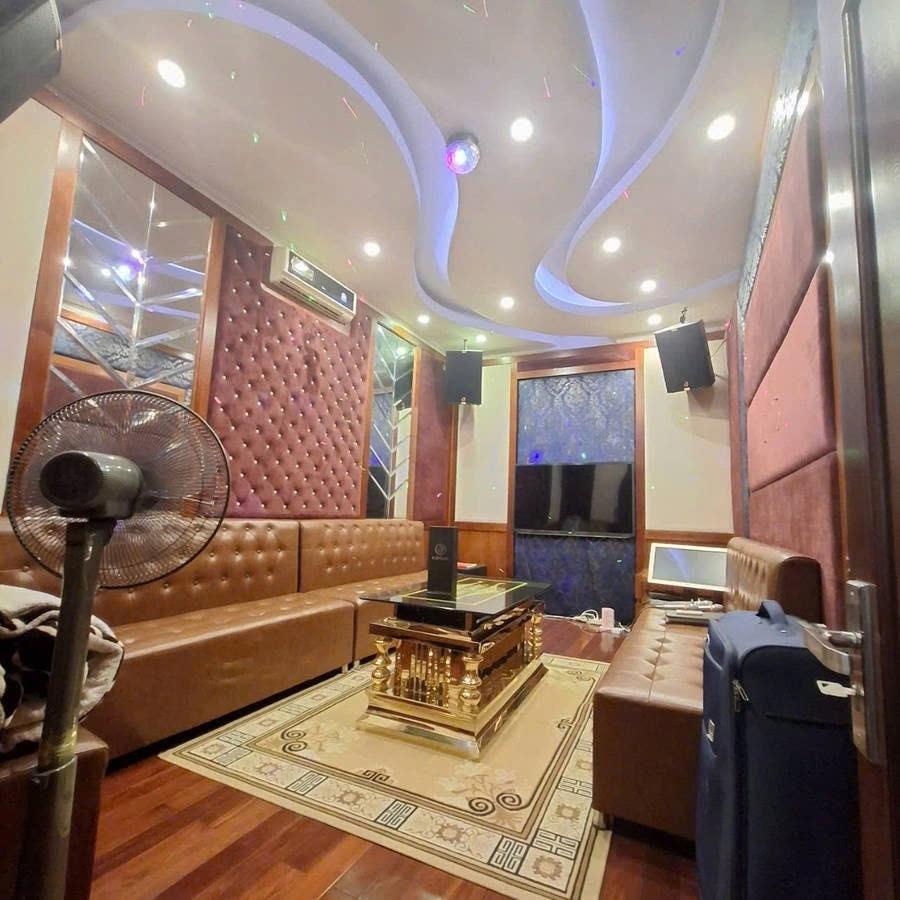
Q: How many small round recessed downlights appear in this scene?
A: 10